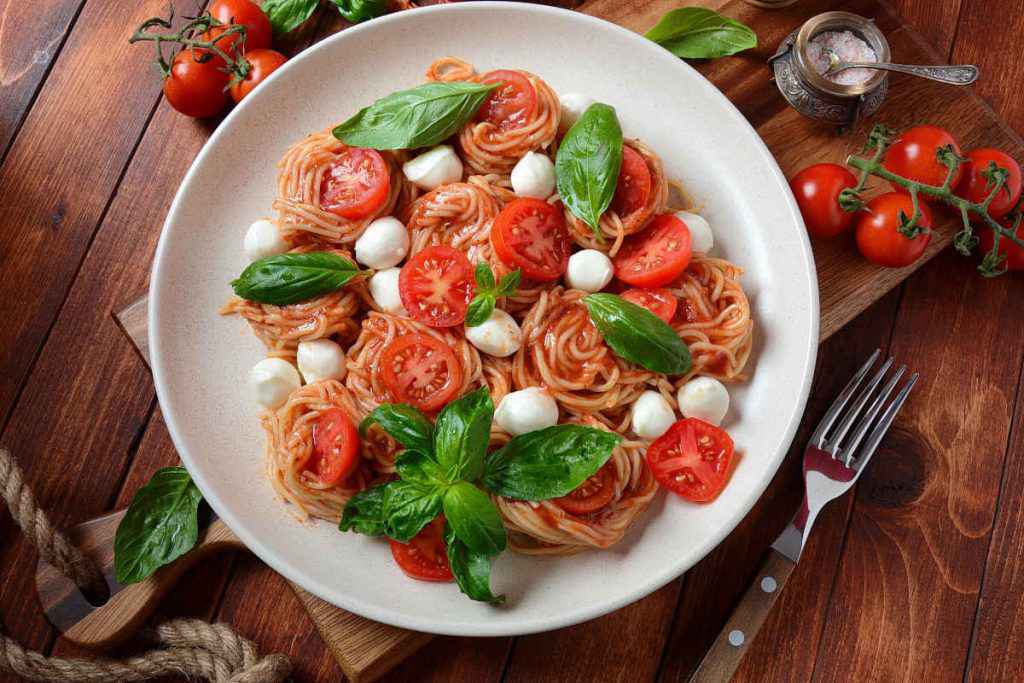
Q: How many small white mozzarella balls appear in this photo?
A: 14